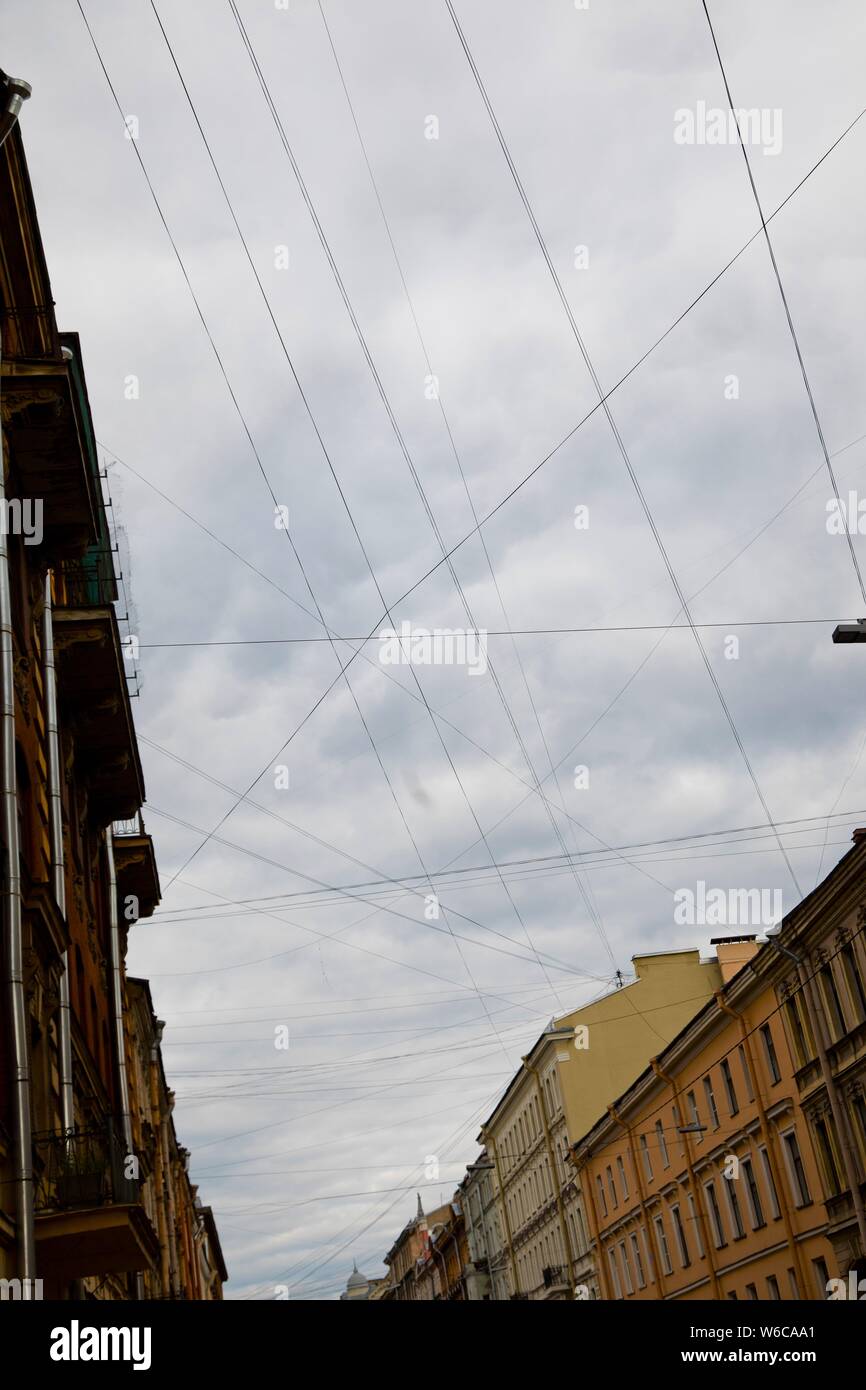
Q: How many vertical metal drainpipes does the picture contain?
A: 3